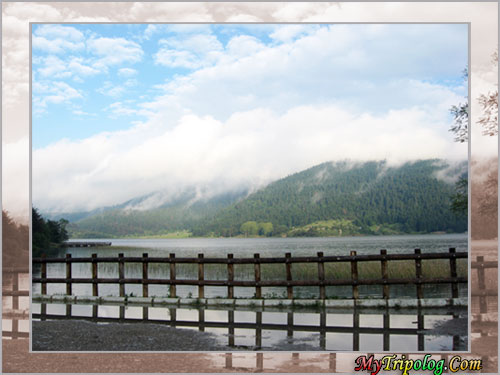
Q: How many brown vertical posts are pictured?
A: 15